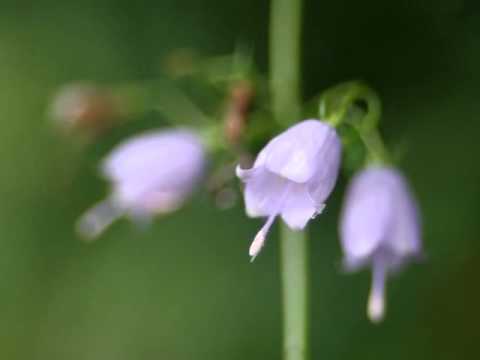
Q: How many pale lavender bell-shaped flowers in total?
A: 3